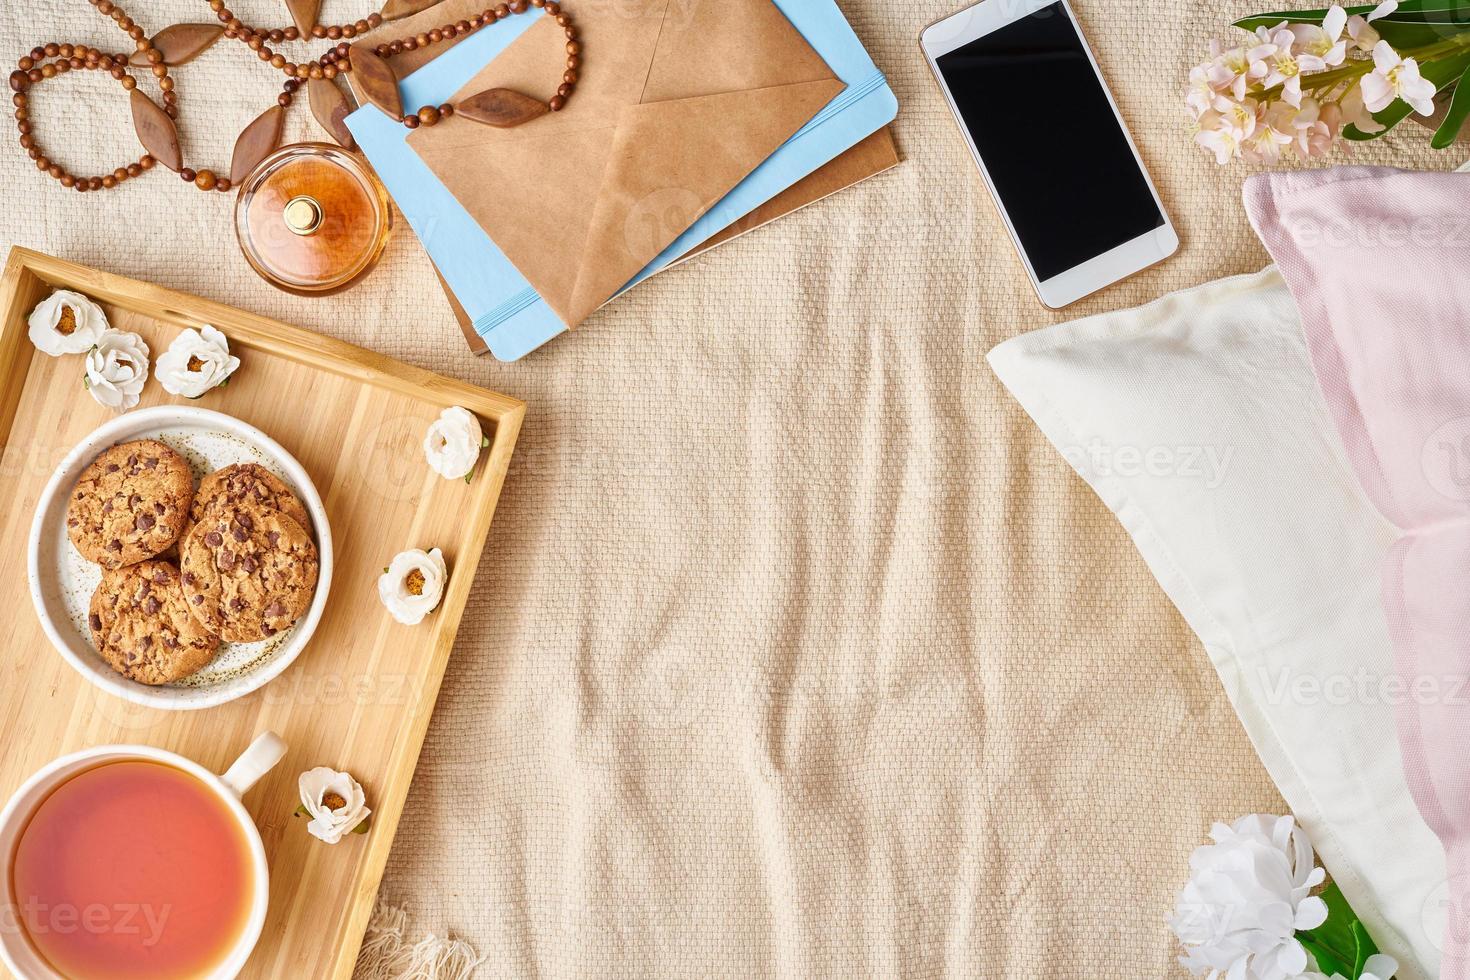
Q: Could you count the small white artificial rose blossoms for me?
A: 6